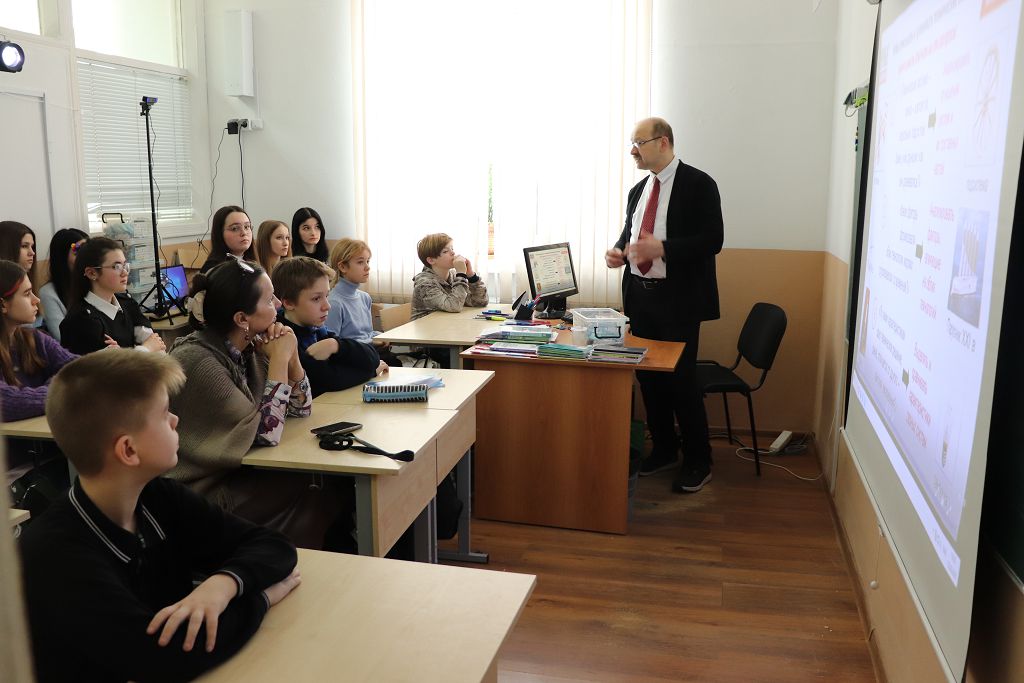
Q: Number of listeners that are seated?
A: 12